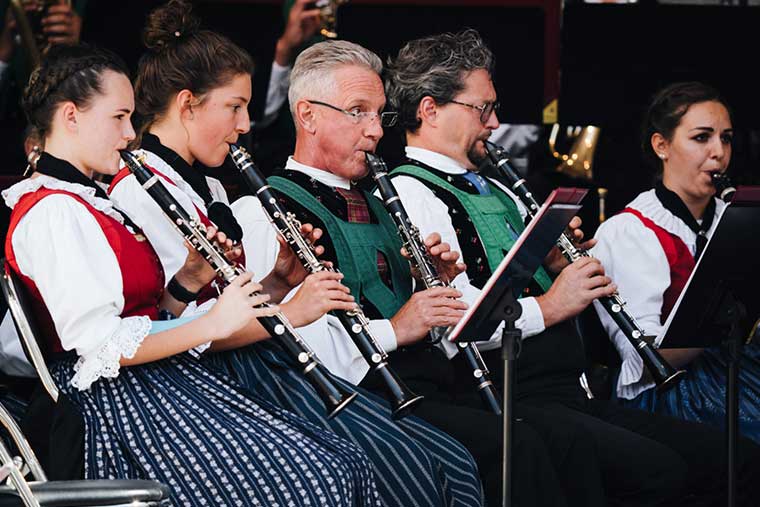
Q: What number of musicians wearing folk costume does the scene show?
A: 5